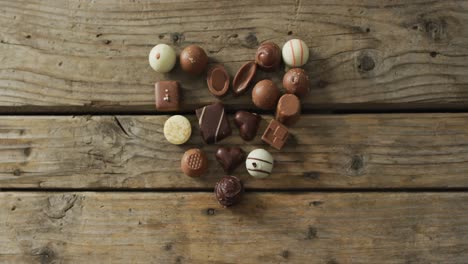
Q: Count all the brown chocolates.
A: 14